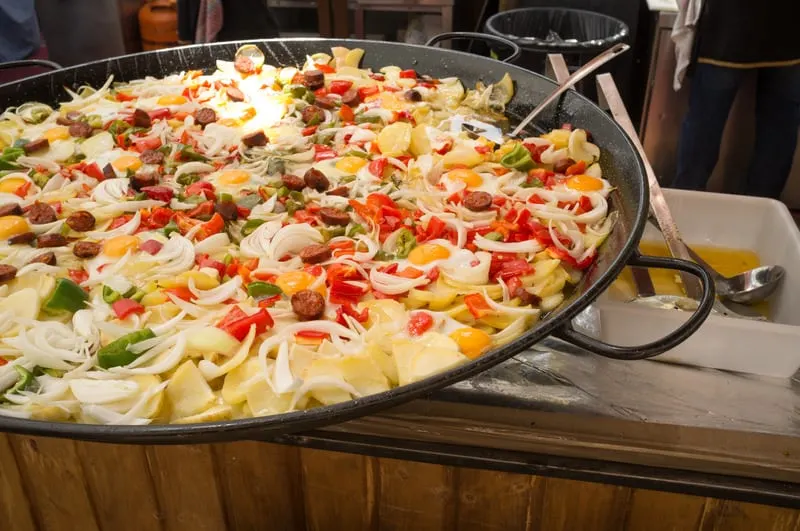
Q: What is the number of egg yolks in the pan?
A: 13